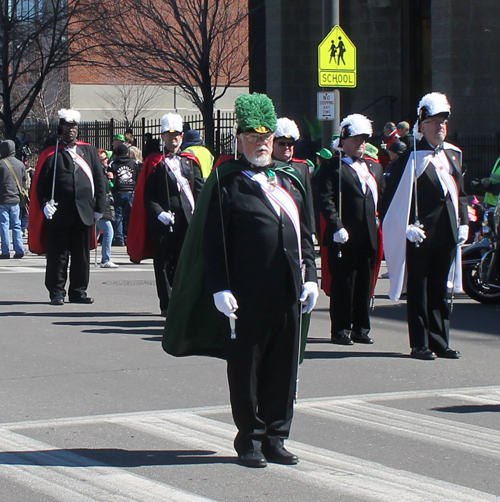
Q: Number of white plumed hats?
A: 5